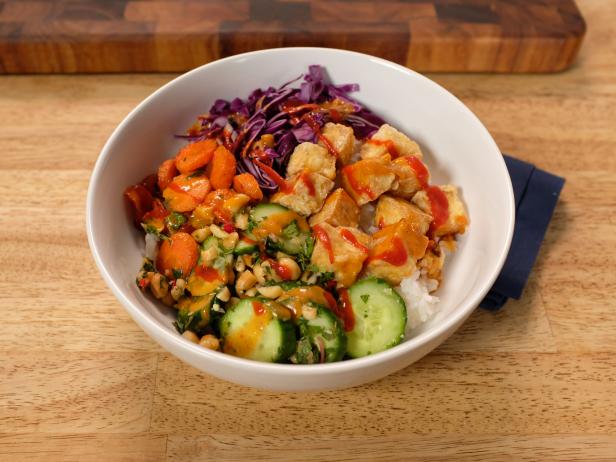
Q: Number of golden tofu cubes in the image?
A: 11